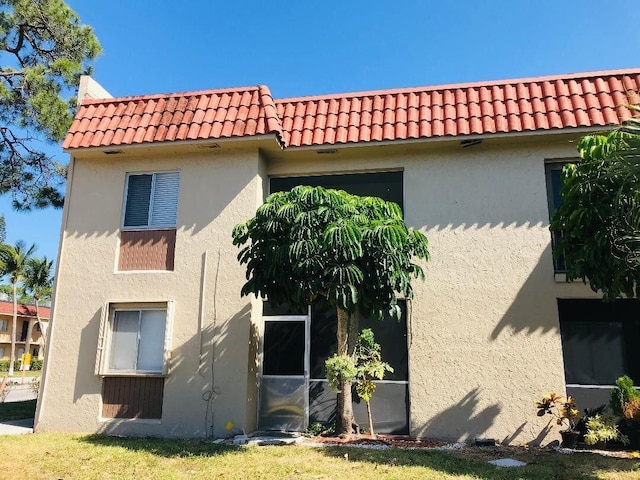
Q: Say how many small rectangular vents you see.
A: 4